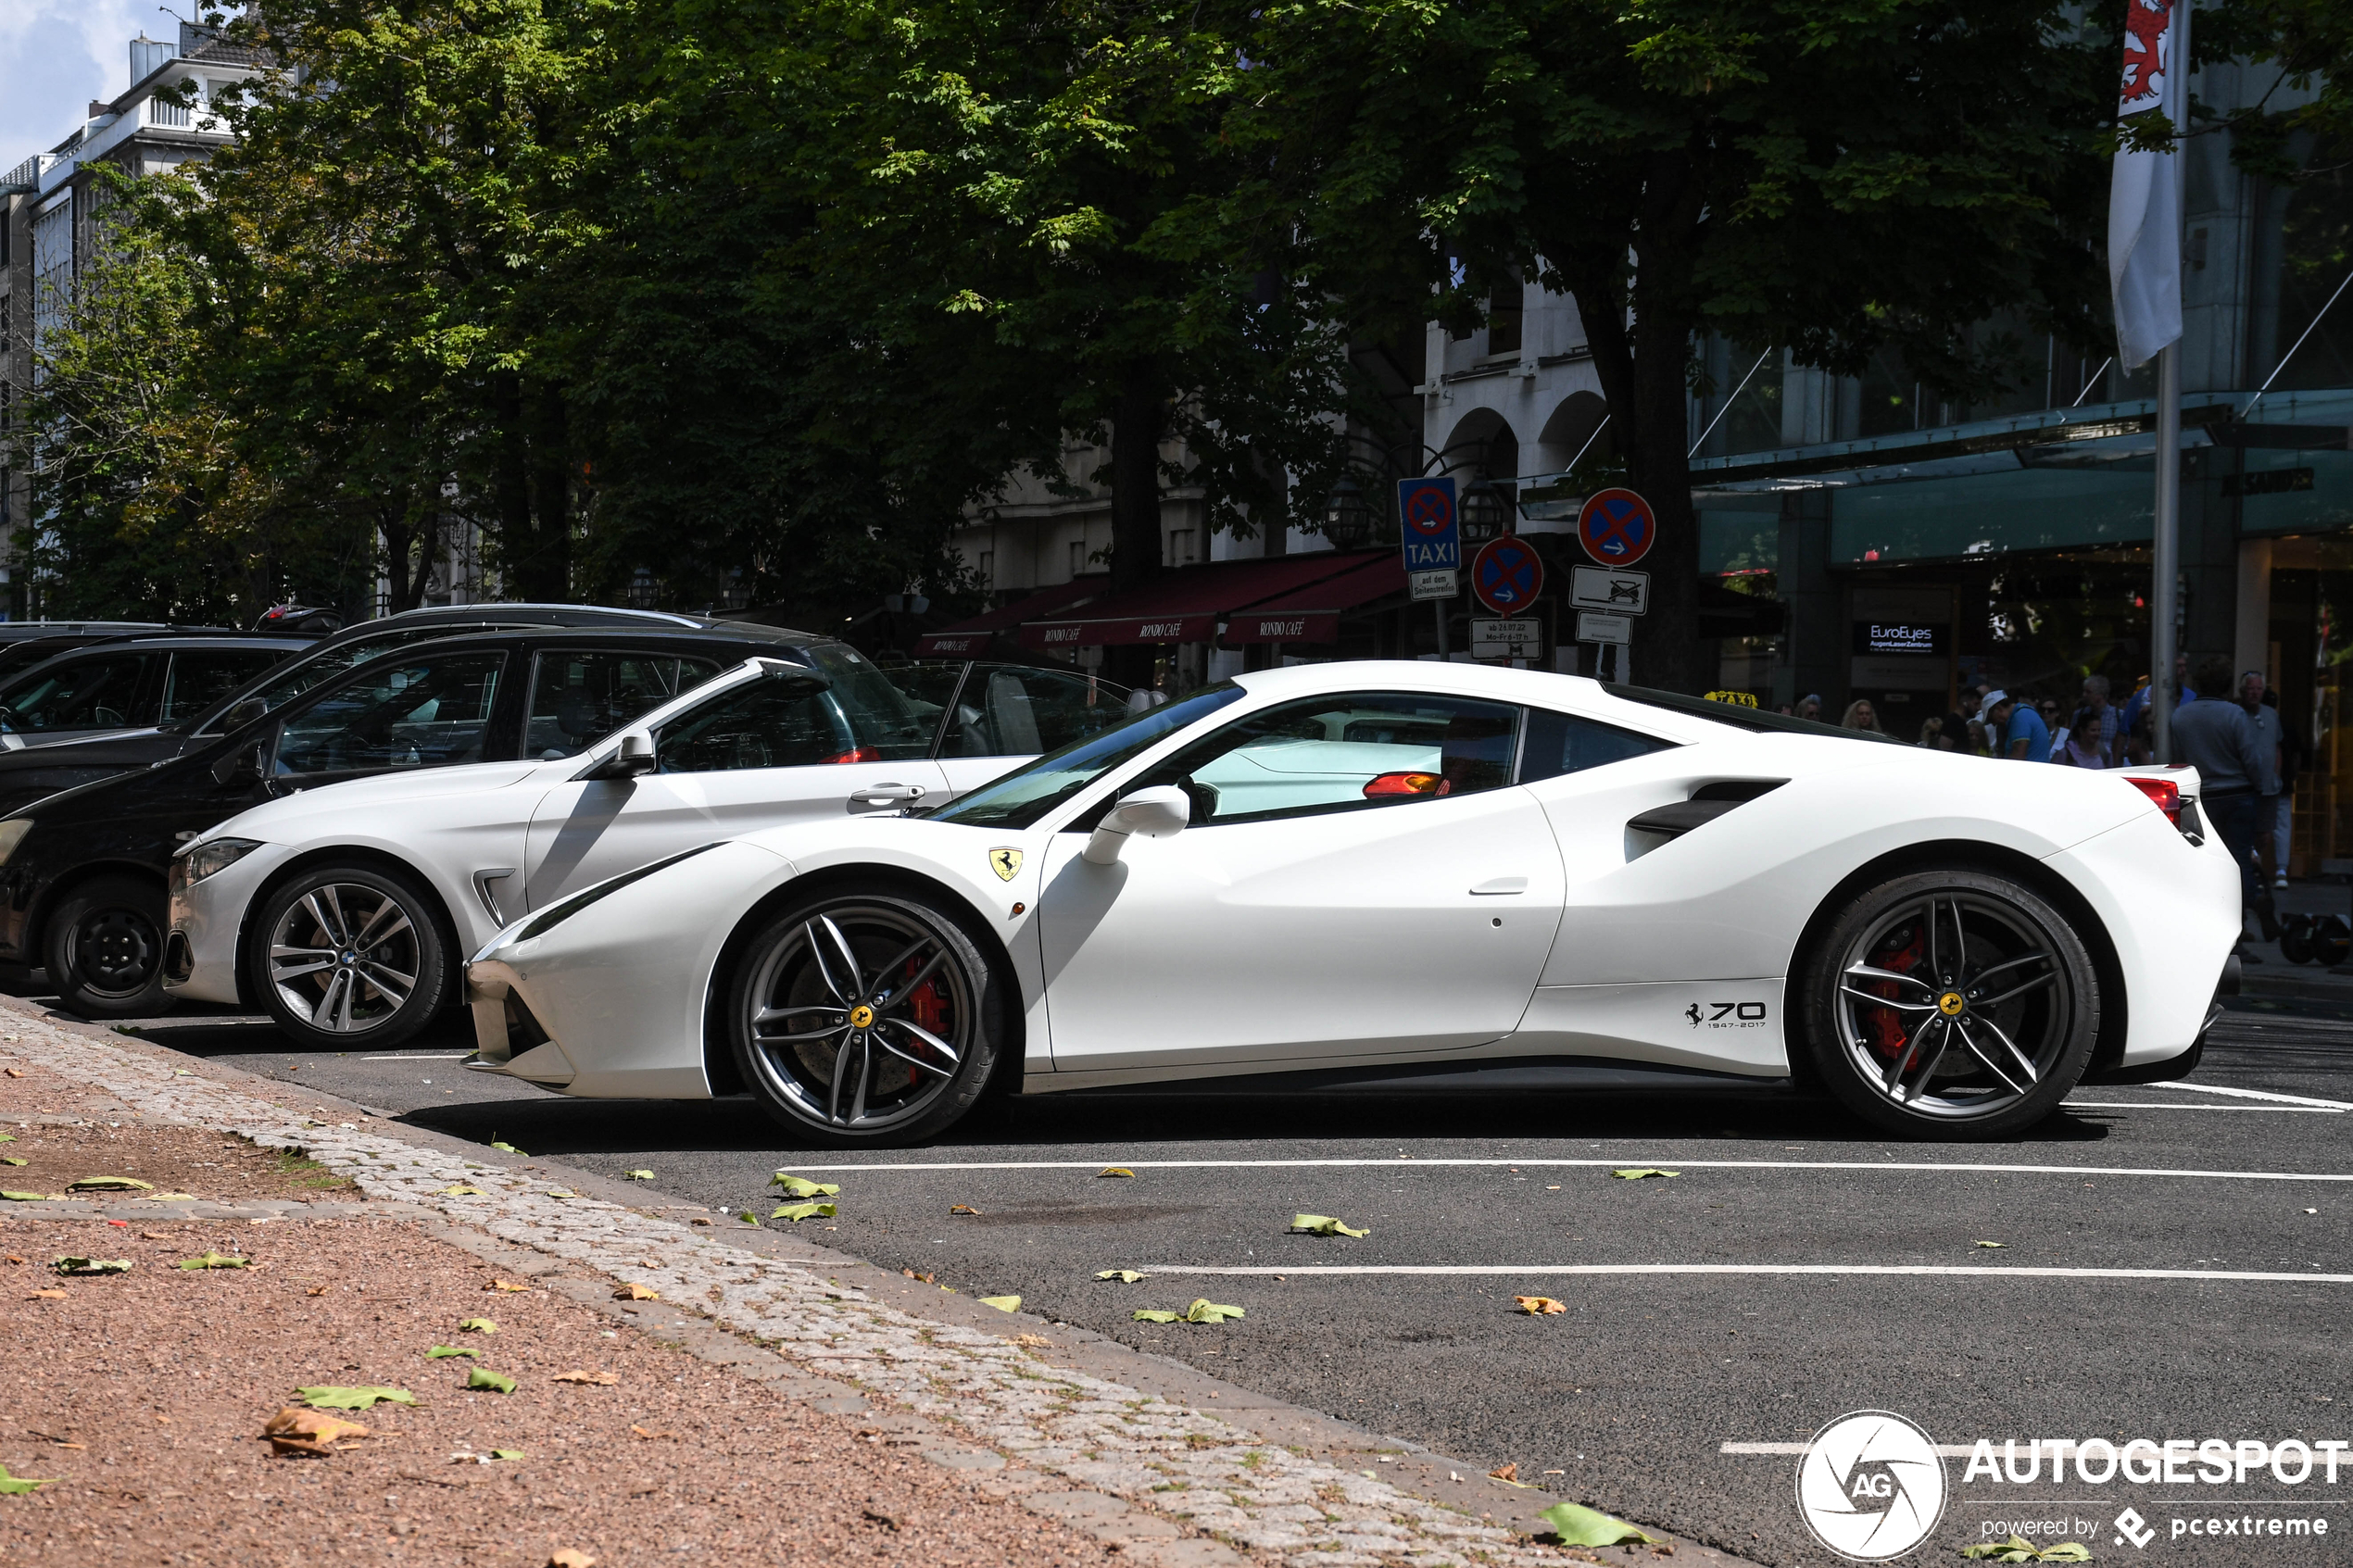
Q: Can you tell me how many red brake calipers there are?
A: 2